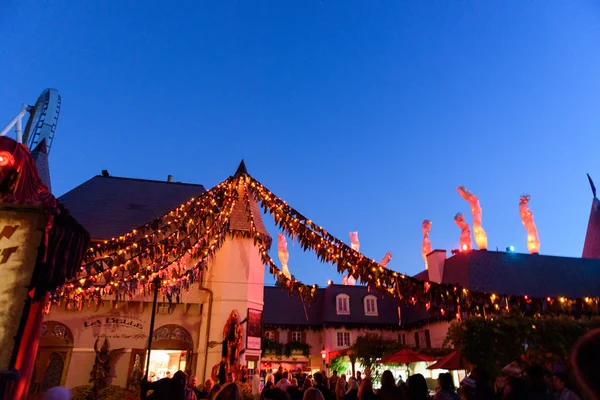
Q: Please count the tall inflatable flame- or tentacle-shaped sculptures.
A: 7